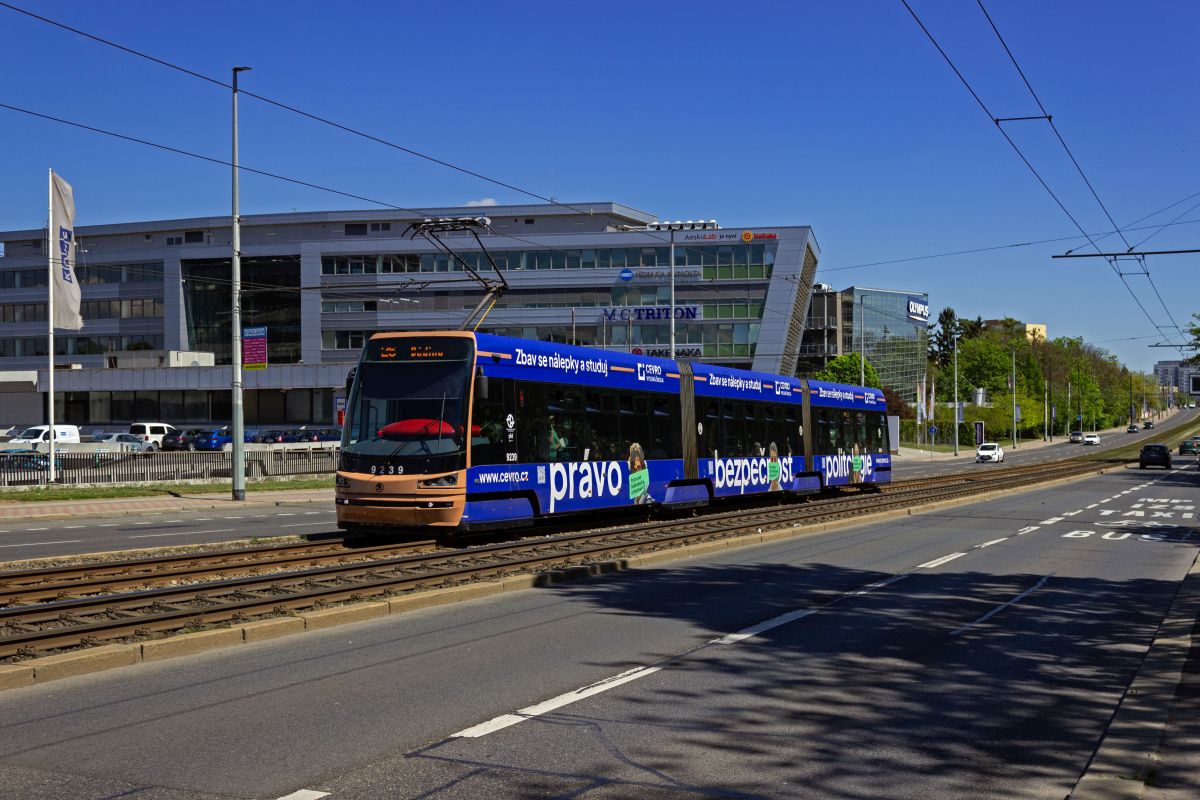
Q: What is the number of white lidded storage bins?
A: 0